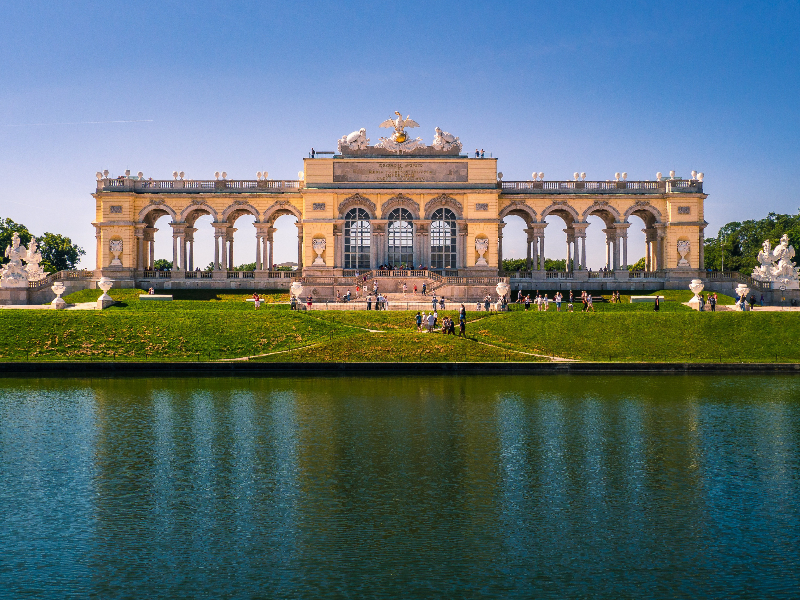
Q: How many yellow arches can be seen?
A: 11